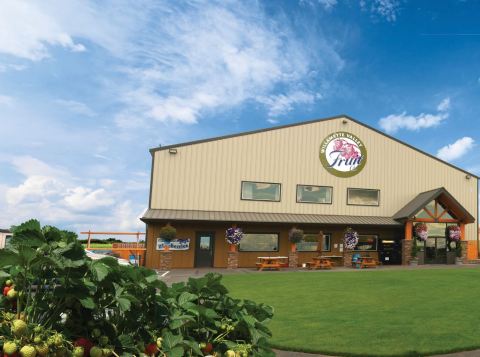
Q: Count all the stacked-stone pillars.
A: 6